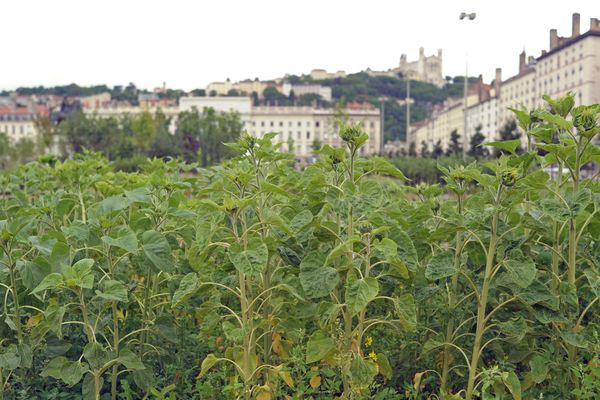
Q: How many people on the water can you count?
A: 0